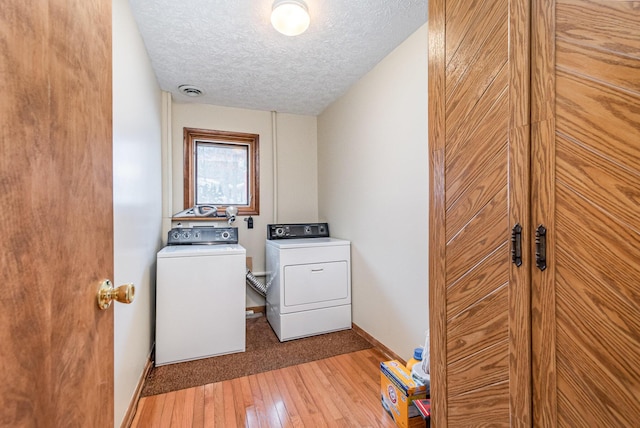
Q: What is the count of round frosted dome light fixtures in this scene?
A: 1